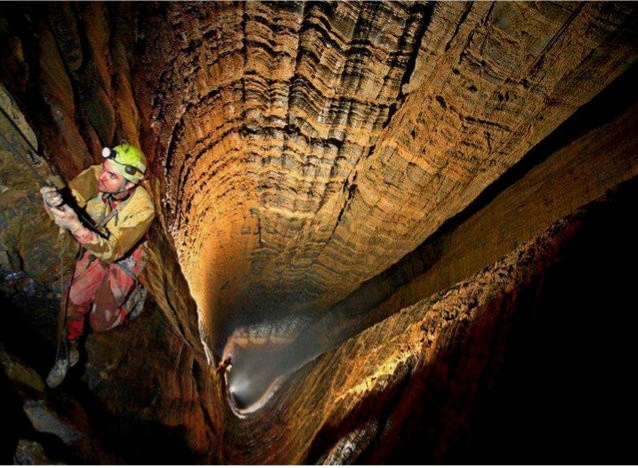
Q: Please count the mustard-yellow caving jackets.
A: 1